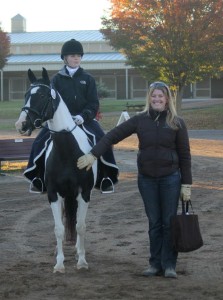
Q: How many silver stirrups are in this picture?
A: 2